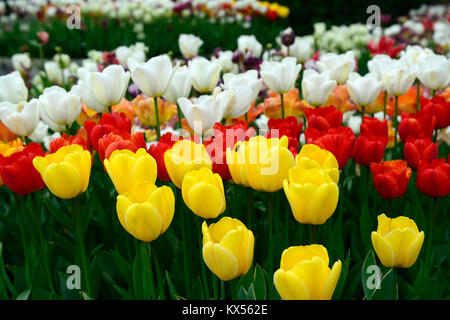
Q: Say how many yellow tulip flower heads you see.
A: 12